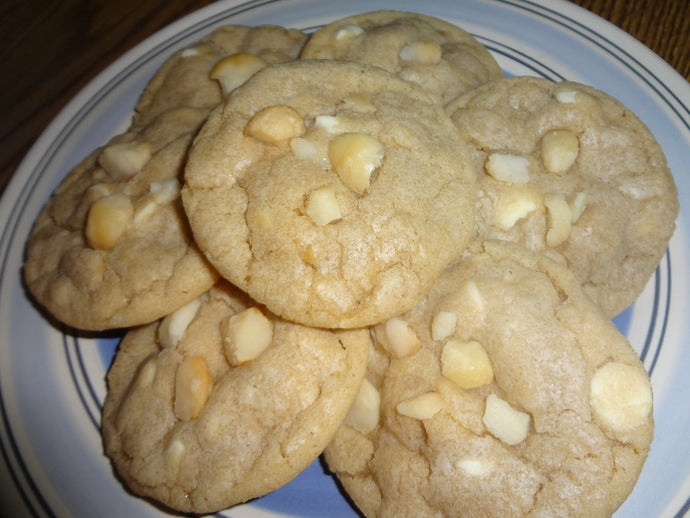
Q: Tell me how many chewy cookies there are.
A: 7